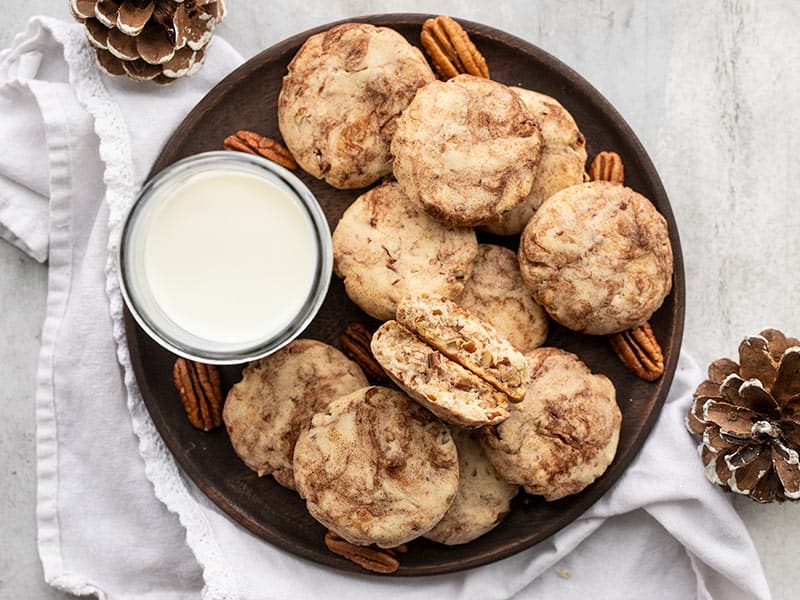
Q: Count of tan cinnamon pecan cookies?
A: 11